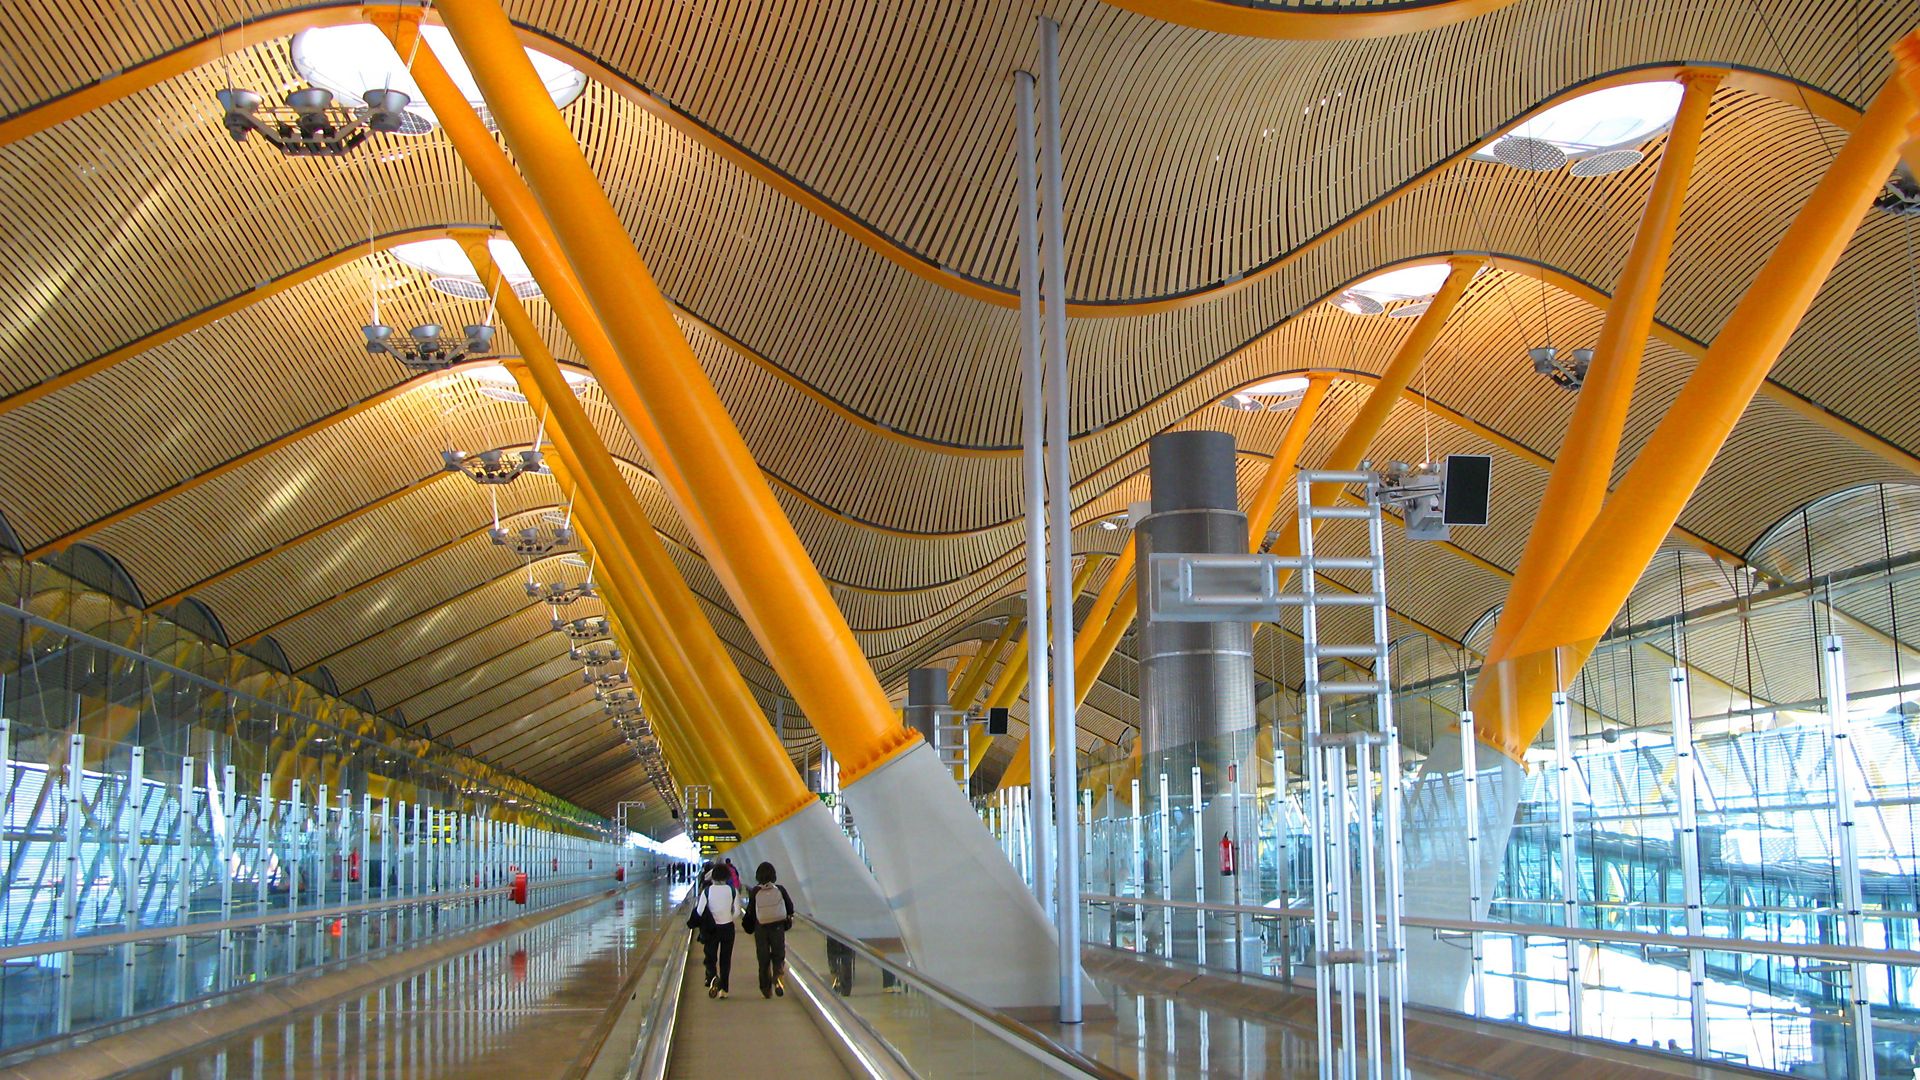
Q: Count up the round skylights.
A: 6